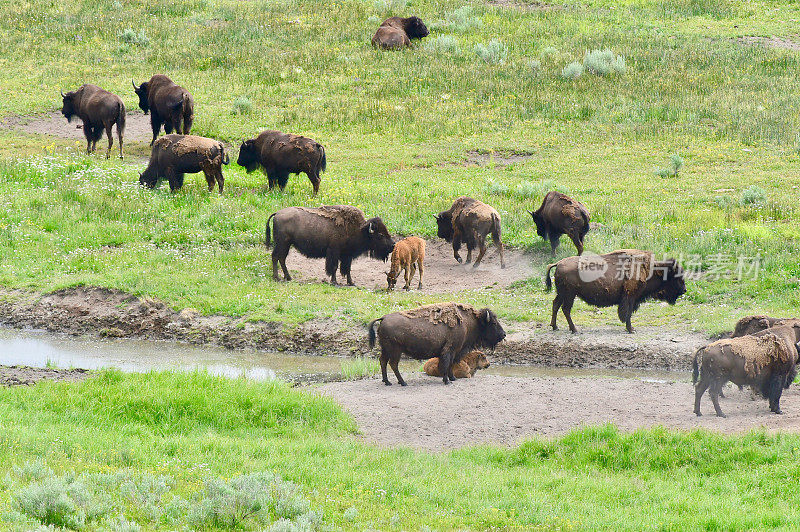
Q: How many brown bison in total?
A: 14